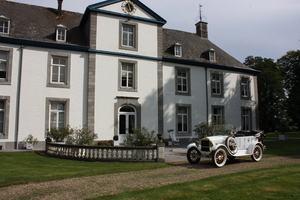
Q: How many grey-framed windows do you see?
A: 12